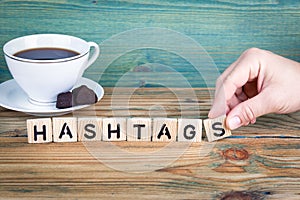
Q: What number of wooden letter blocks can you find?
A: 8